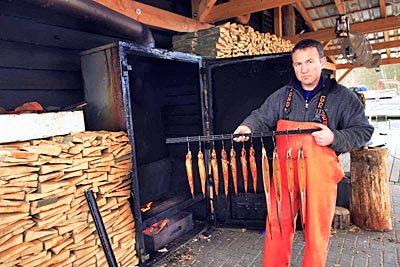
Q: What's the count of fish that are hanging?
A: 11